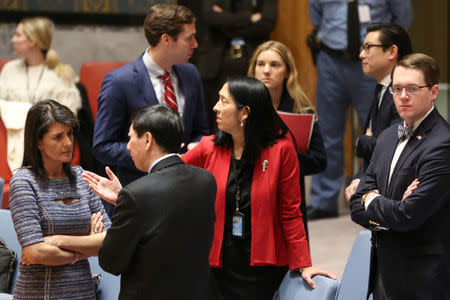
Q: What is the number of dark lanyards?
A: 2